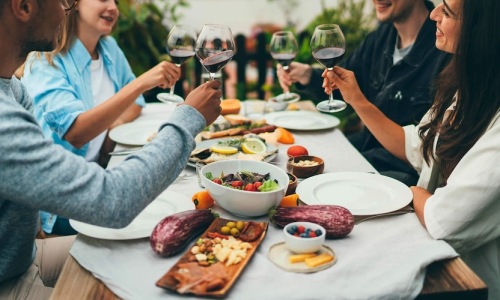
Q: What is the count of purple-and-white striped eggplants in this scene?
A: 2